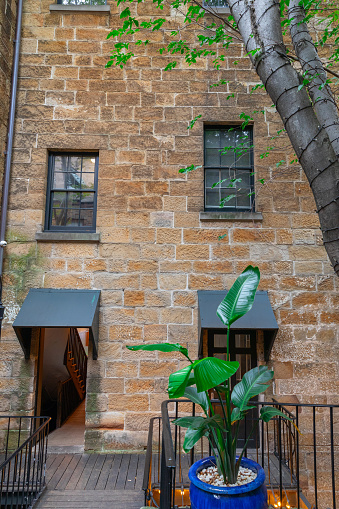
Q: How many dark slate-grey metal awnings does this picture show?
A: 2